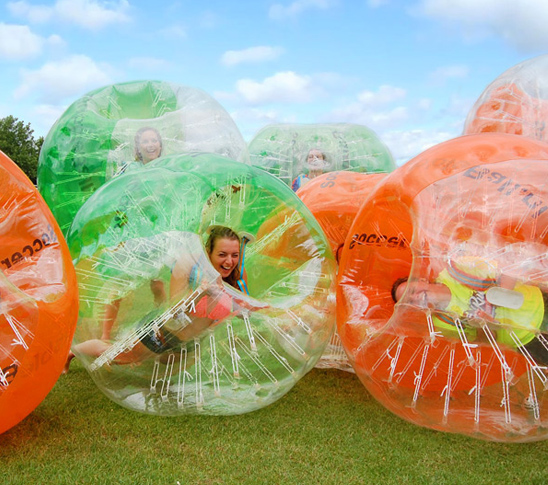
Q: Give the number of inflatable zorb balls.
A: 7